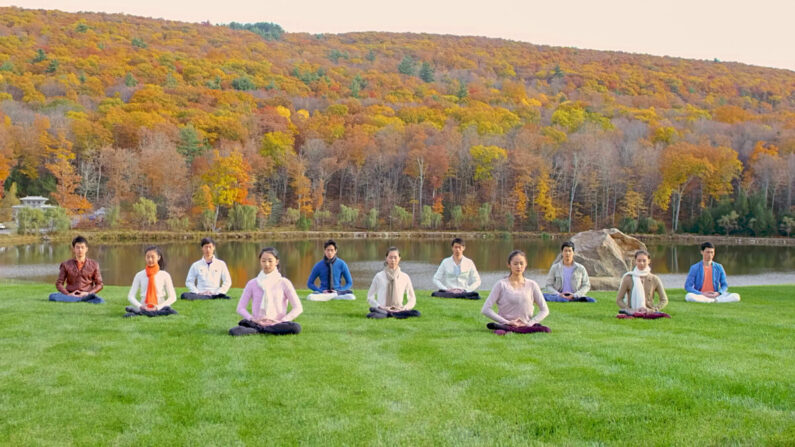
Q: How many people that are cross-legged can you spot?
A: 11